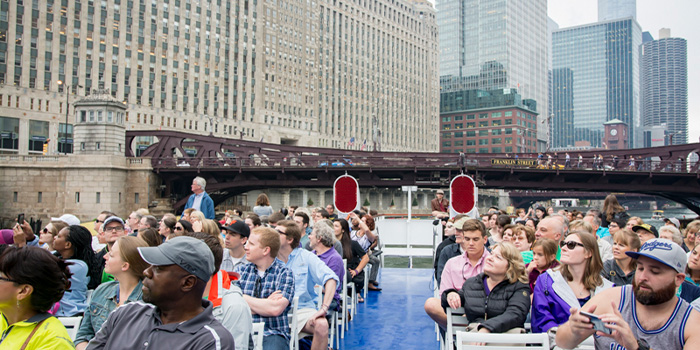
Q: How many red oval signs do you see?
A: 2